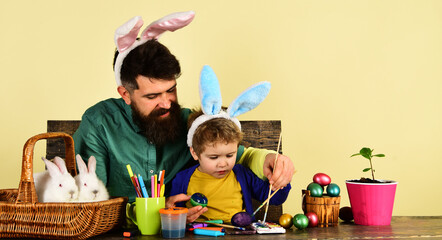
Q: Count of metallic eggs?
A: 6